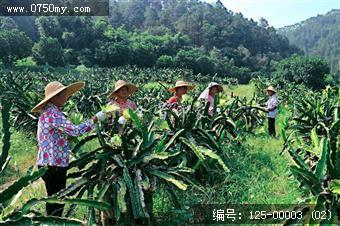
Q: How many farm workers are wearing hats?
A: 5